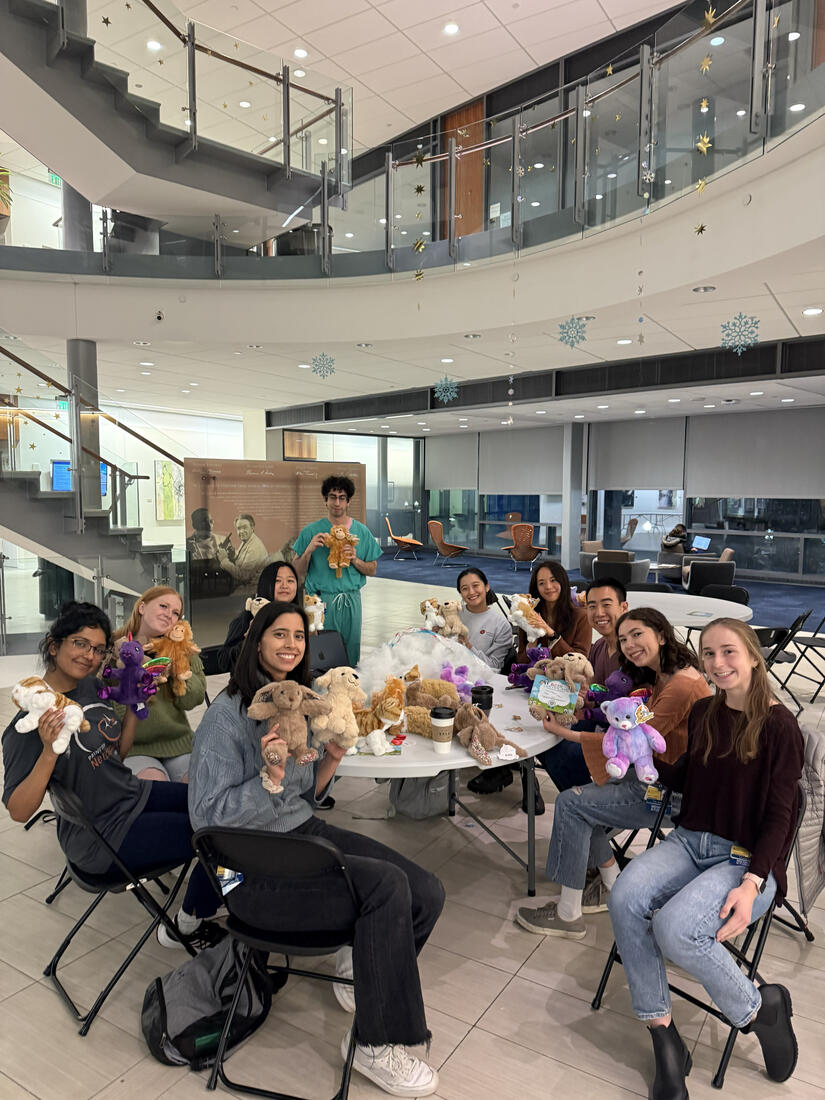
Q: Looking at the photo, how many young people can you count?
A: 10